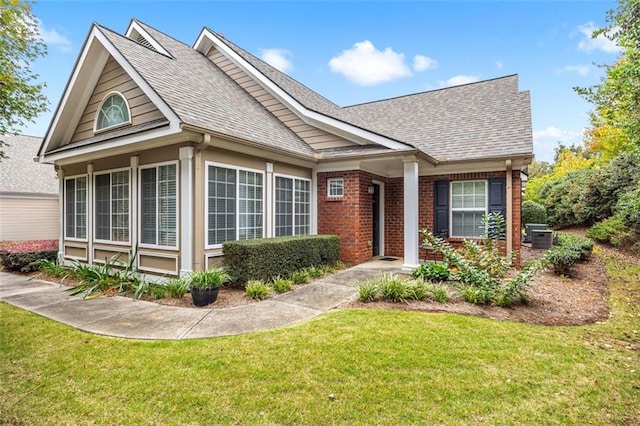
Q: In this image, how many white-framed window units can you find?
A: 8